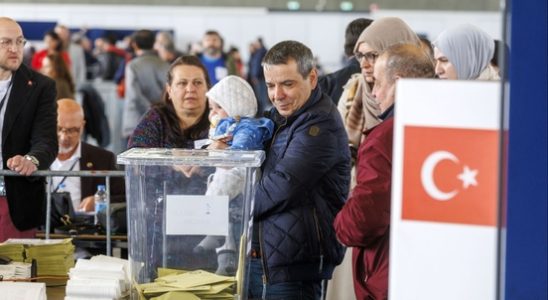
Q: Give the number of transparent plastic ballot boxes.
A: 1